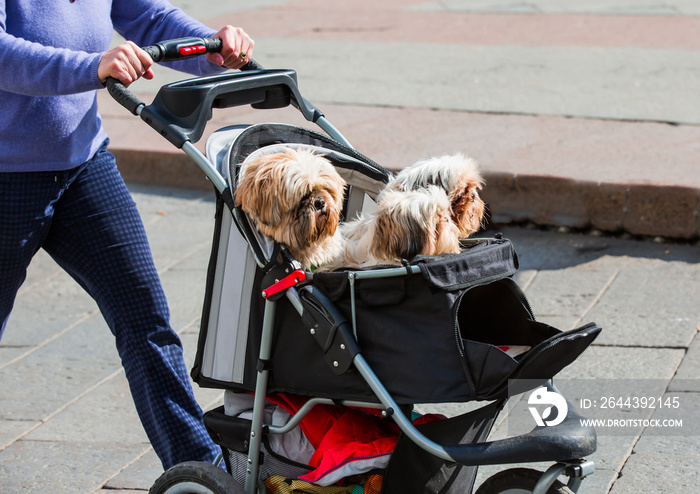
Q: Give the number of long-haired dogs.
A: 3